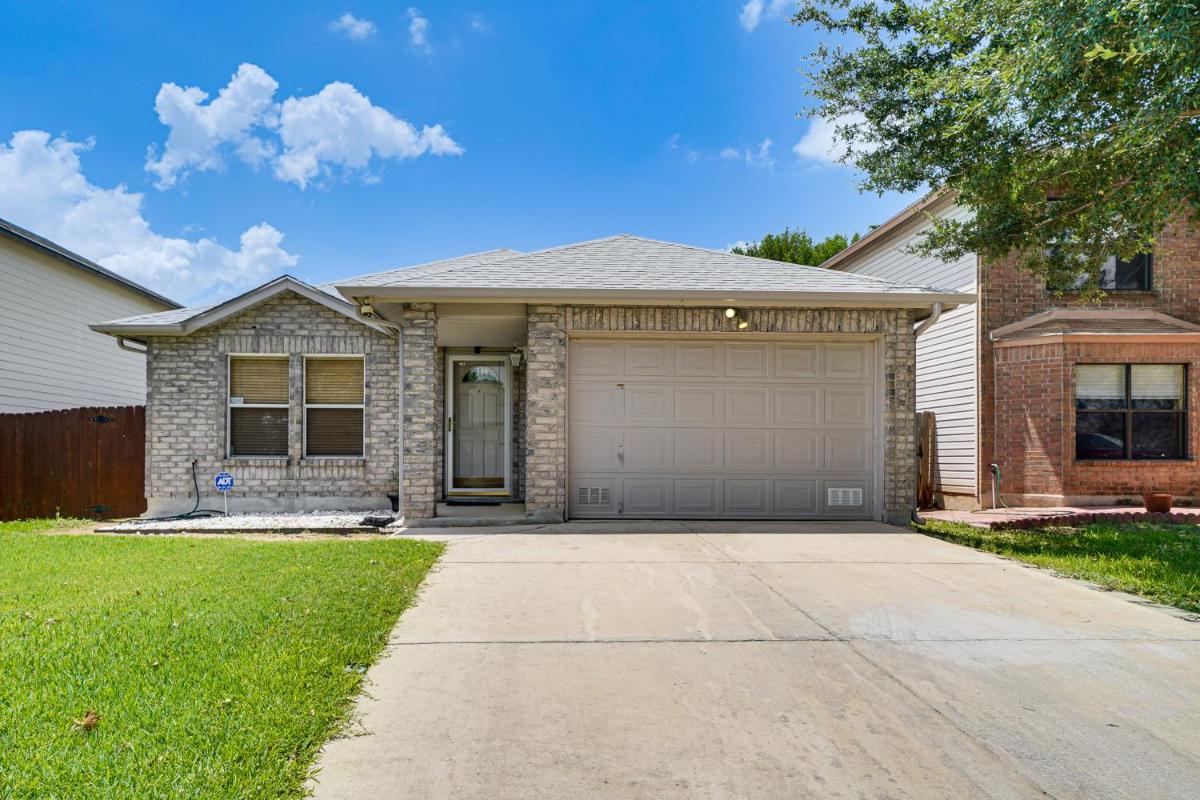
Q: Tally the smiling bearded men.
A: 0